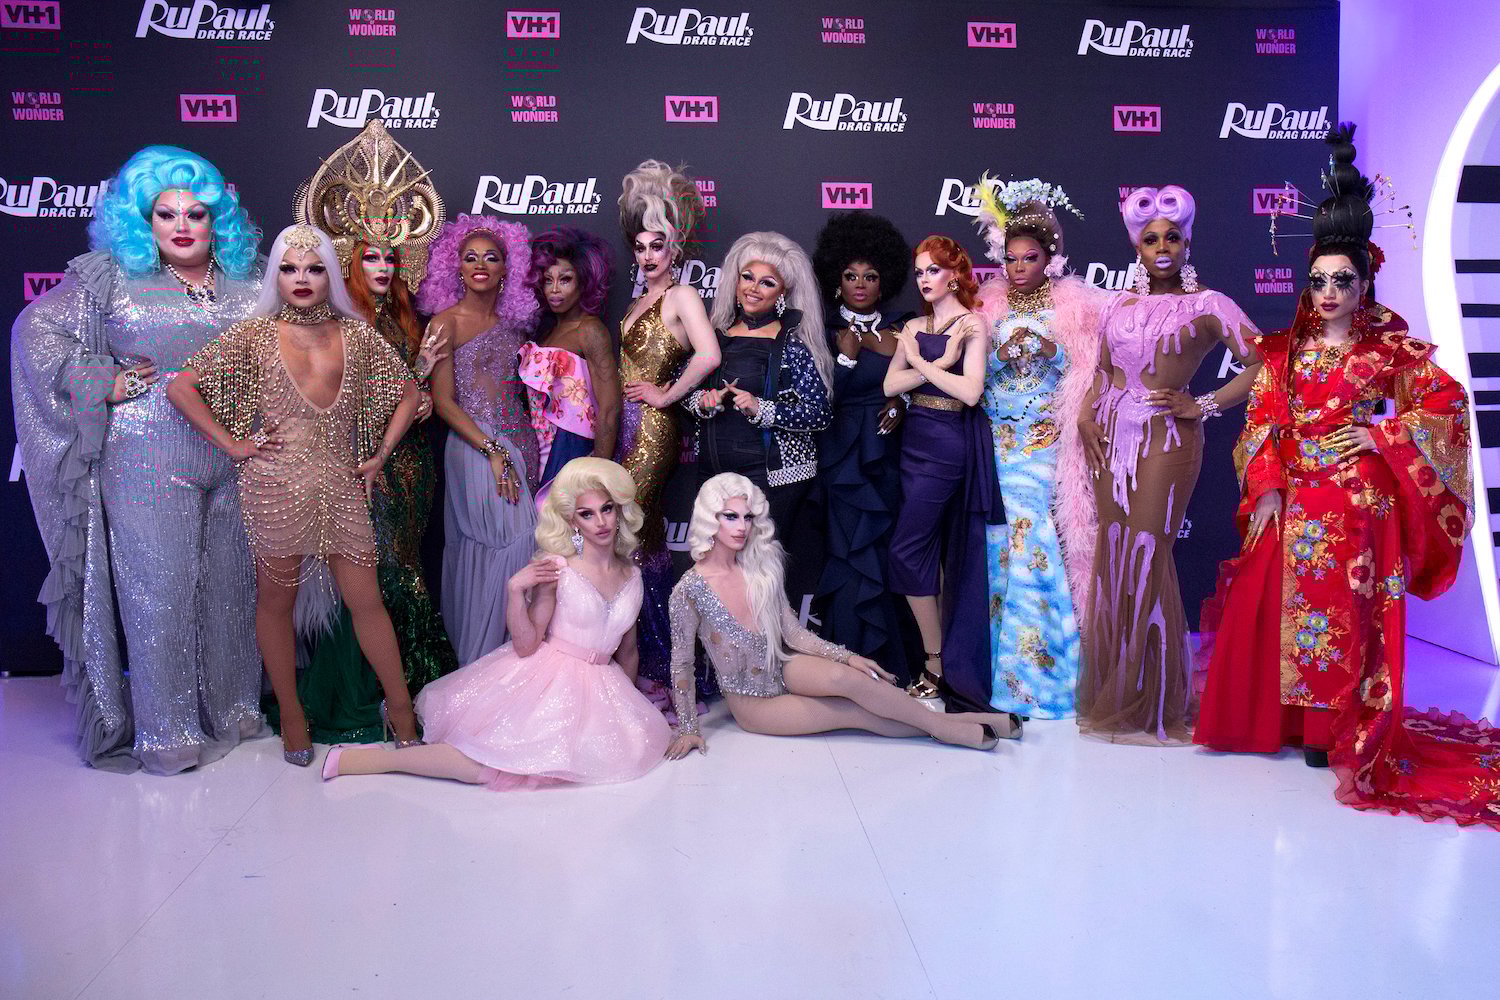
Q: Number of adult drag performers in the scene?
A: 14